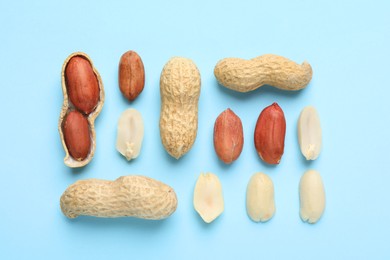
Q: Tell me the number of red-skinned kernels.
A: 5